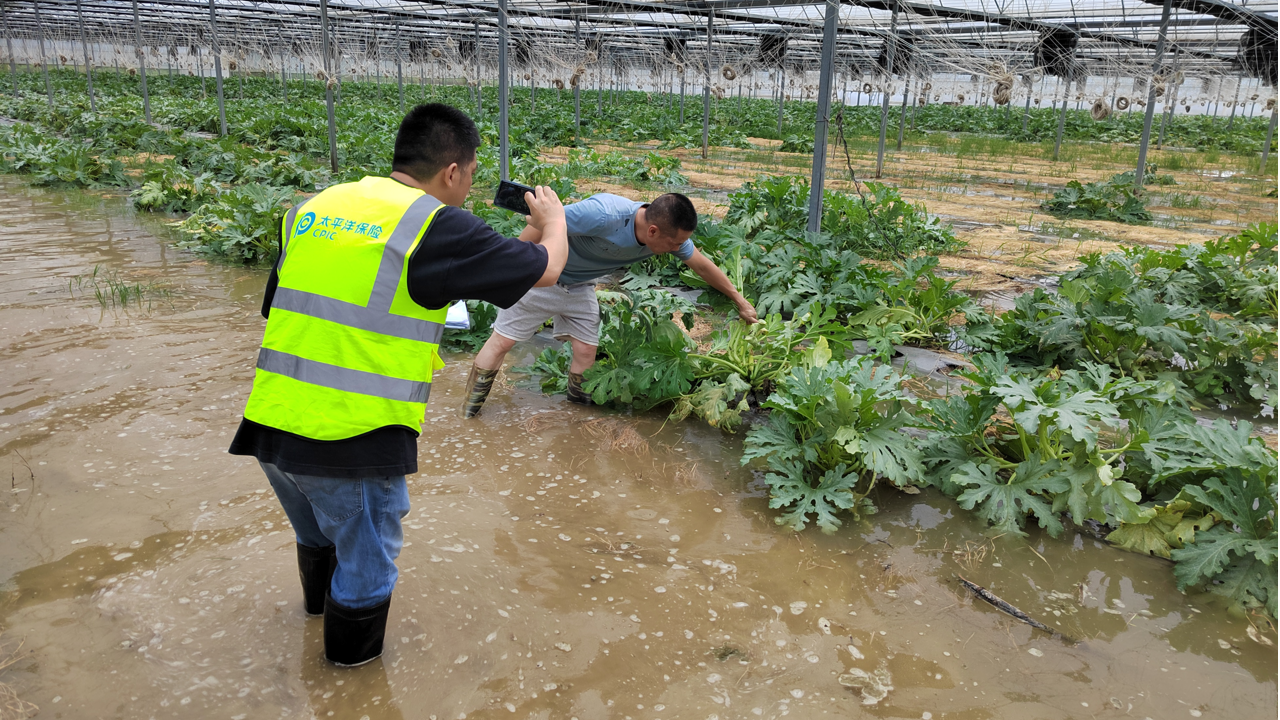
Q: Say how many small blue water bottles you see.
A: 0